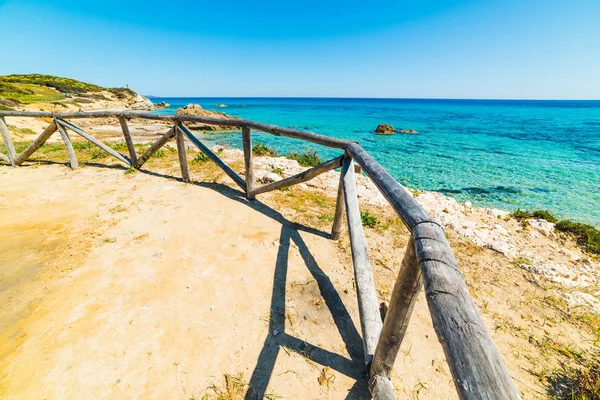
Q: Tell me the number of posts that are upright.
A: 7